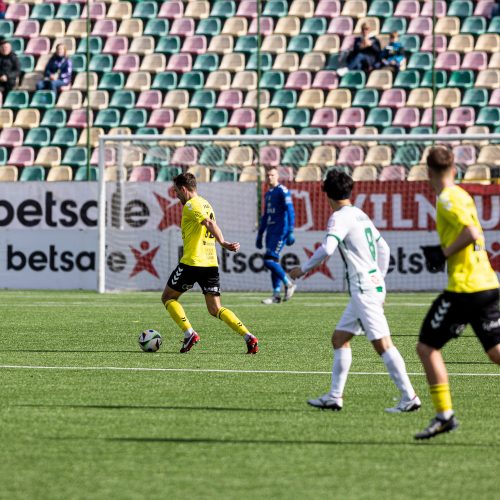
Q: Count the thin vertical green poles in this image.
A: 3